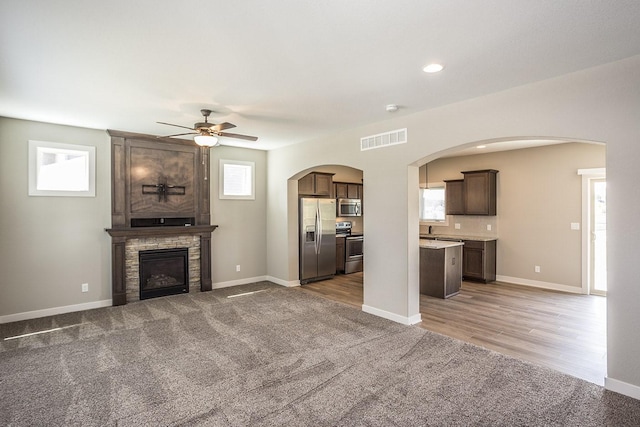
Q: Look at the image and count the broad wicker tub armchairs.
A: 0